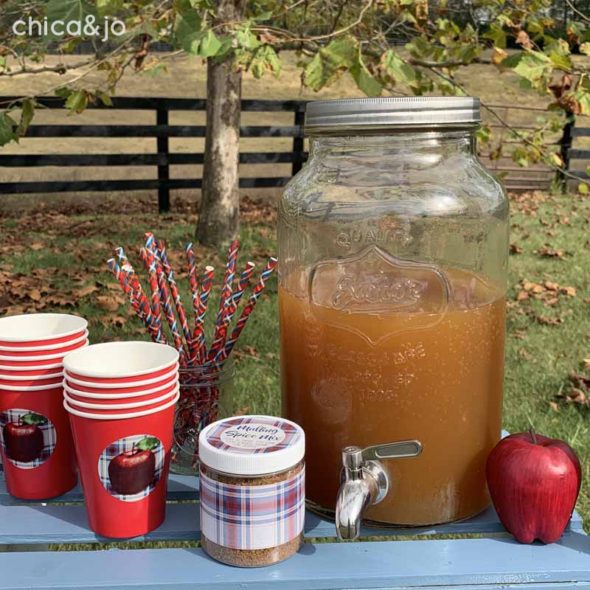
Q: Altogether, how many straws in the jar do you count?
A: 11